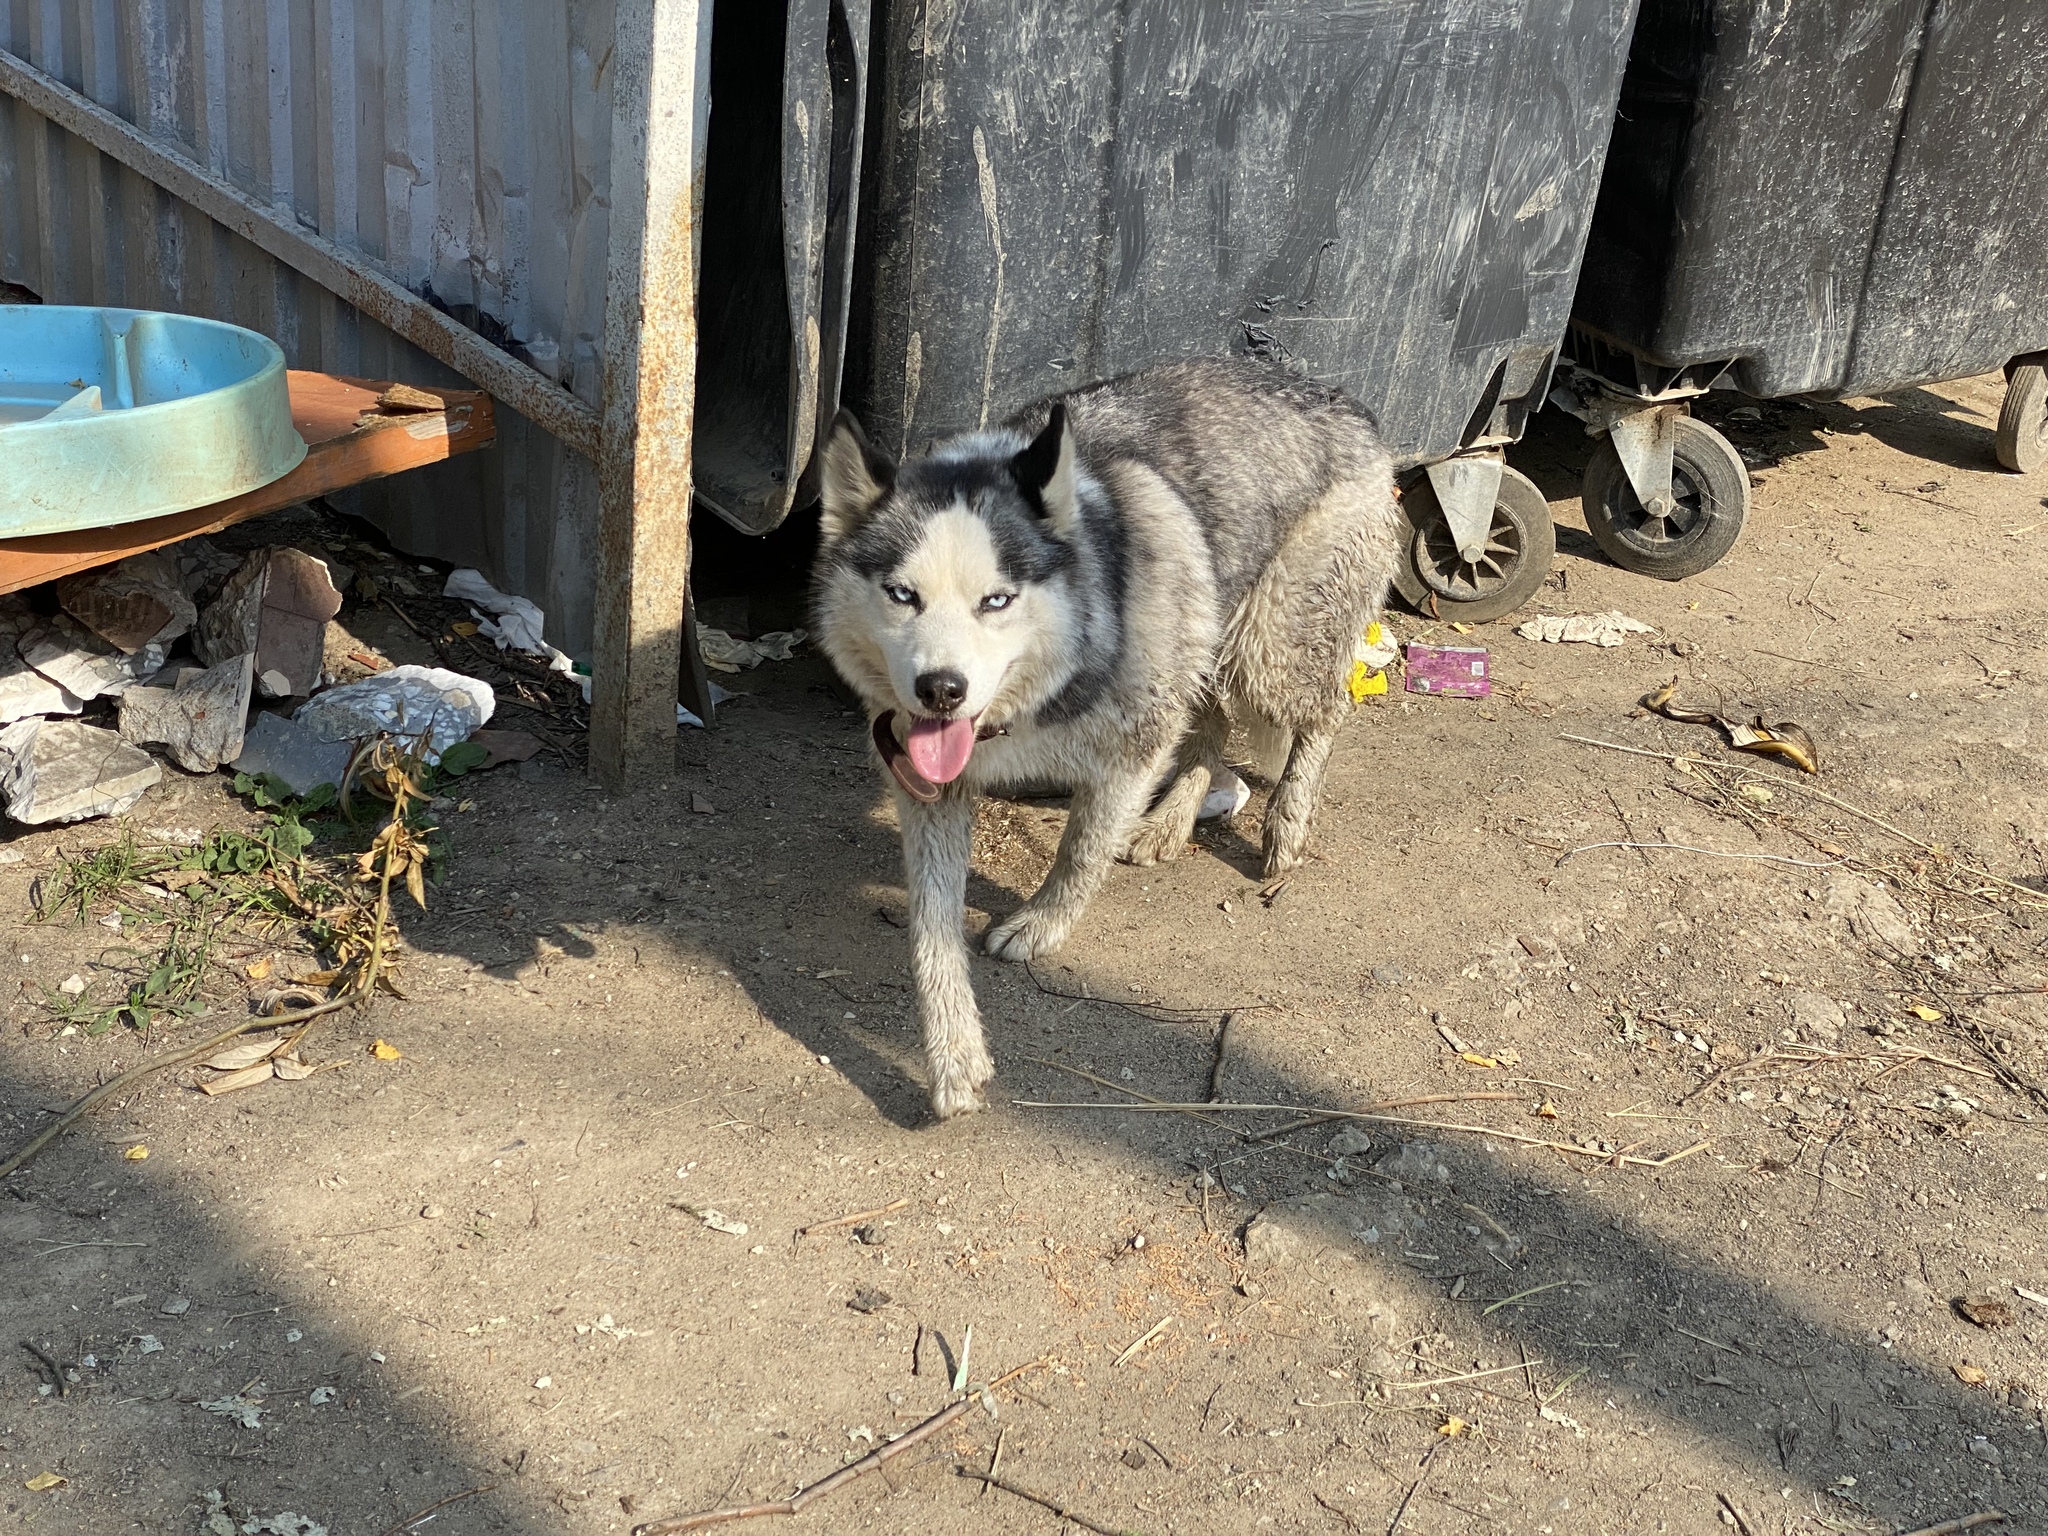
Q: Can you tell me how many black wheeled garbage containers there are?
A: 2